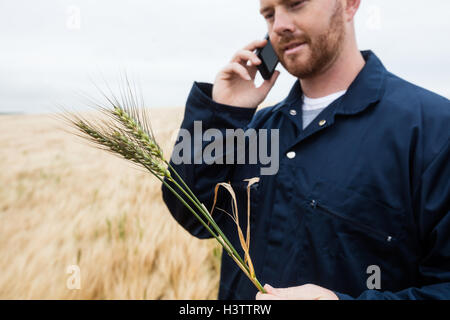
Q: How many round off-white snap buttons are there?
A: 3